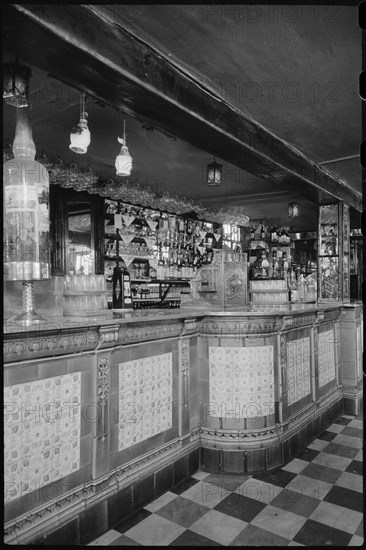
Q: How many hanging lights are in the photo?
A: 5